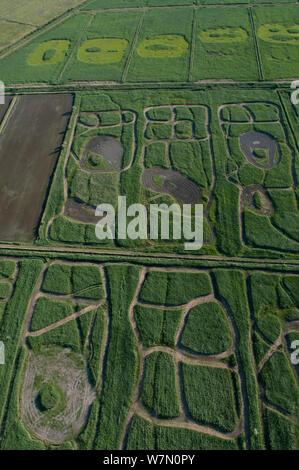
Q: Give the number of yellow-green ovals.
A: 5